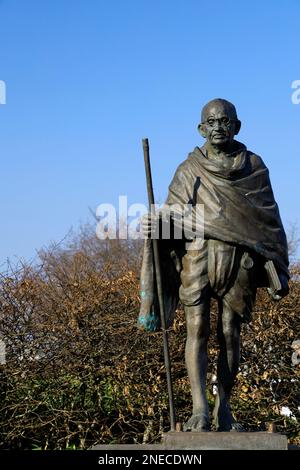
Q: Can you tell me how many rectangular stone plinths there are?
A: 1